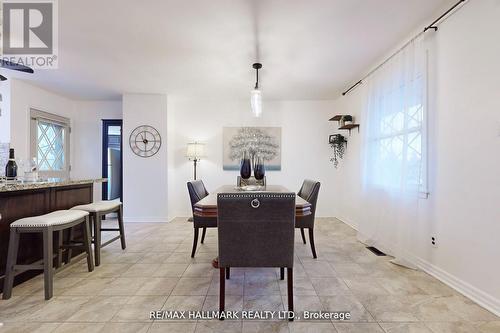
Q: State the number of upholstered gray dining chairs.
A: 3